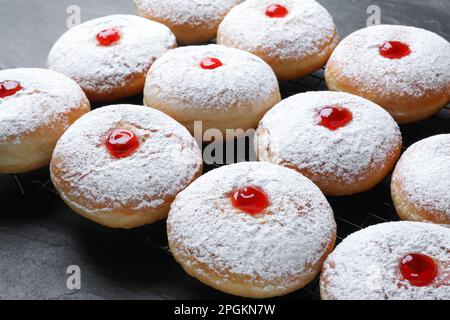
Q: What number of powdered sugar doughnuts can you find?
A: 11